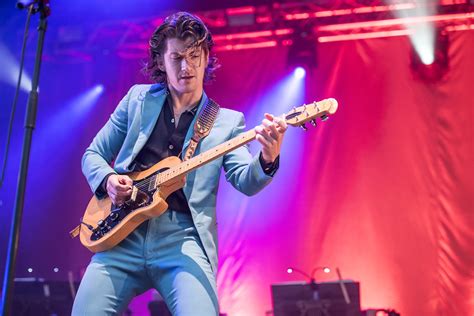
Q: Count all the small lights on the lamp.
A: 2